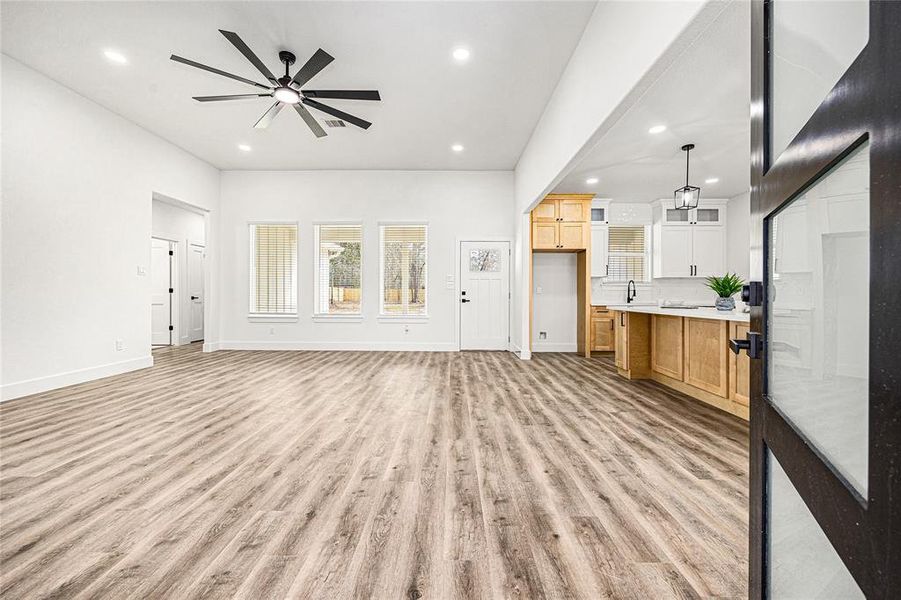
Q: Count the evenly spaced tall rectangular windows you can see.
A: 3